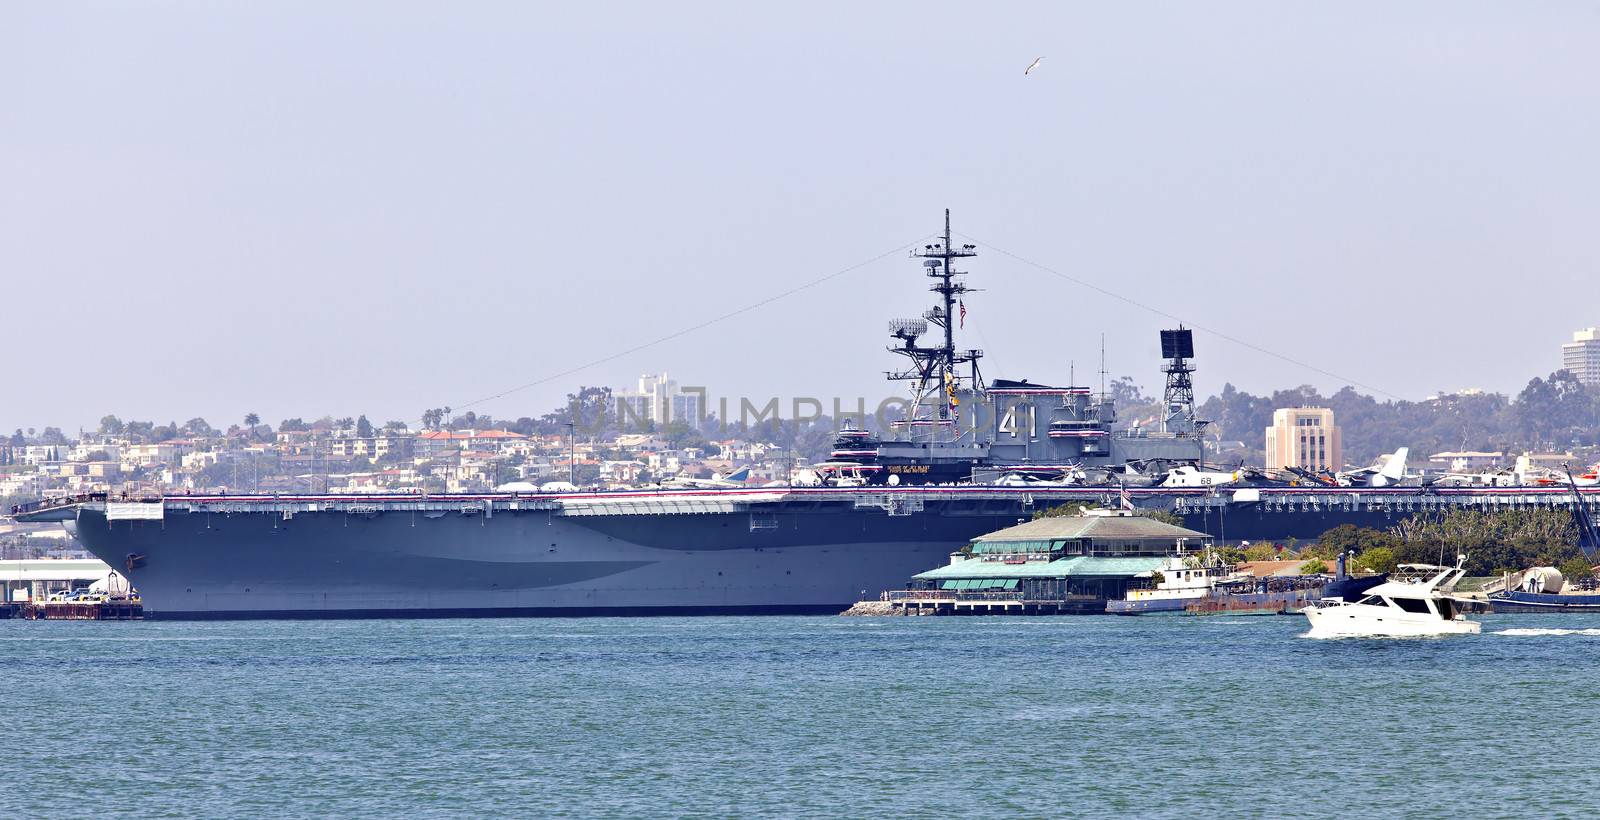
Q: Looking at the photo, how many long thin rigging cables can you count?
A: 2